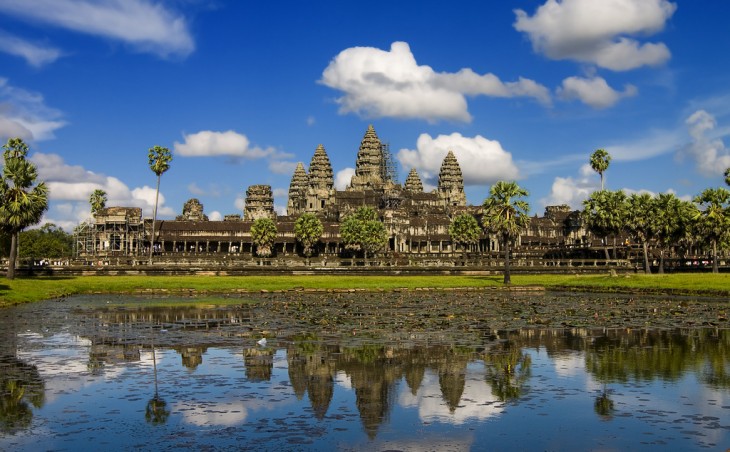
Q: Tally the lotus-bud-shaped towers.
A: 5